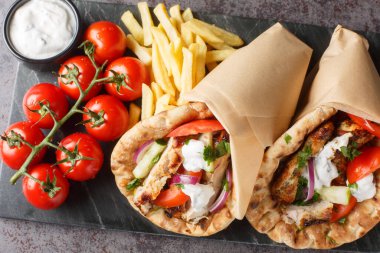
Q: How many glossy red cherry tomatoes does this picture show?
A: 8